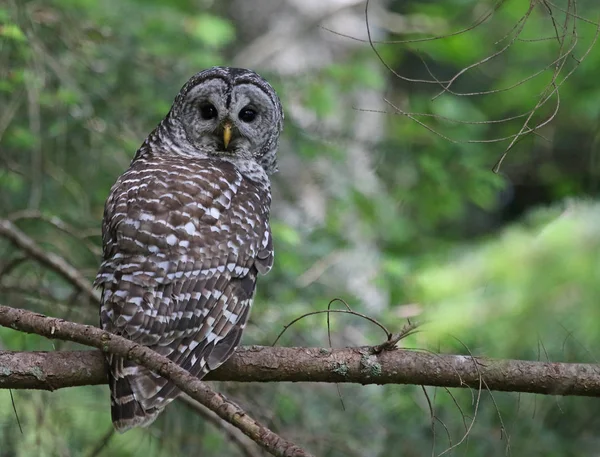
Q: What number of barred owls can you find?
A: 1